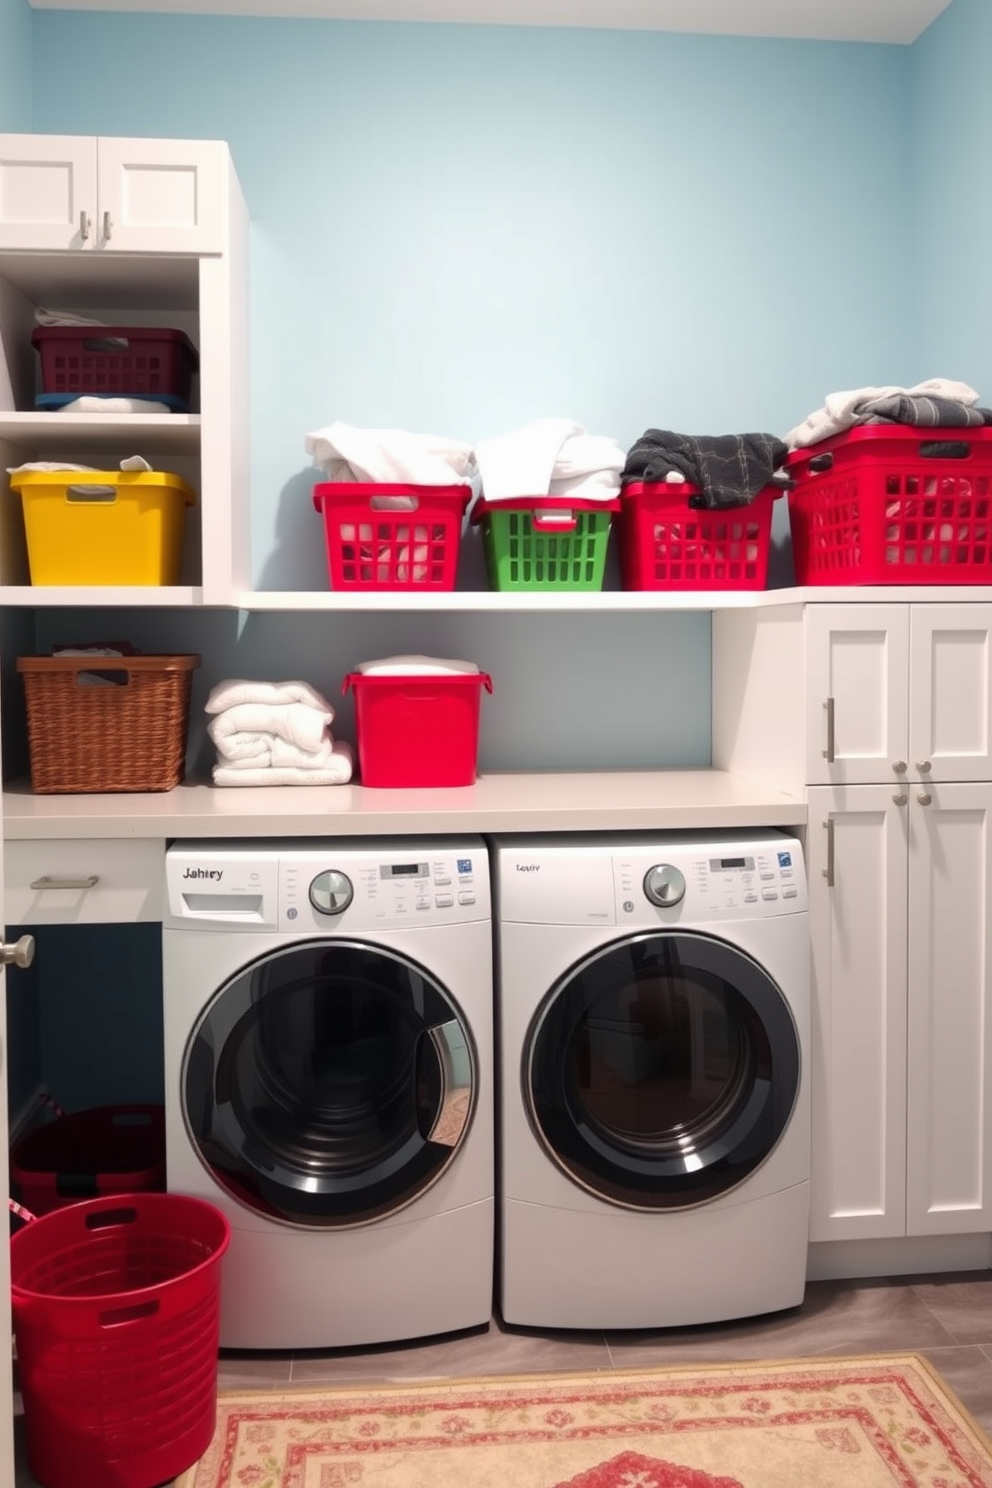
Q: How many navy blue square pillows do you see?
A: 0